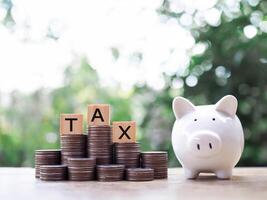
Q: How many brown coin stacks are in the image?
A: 9